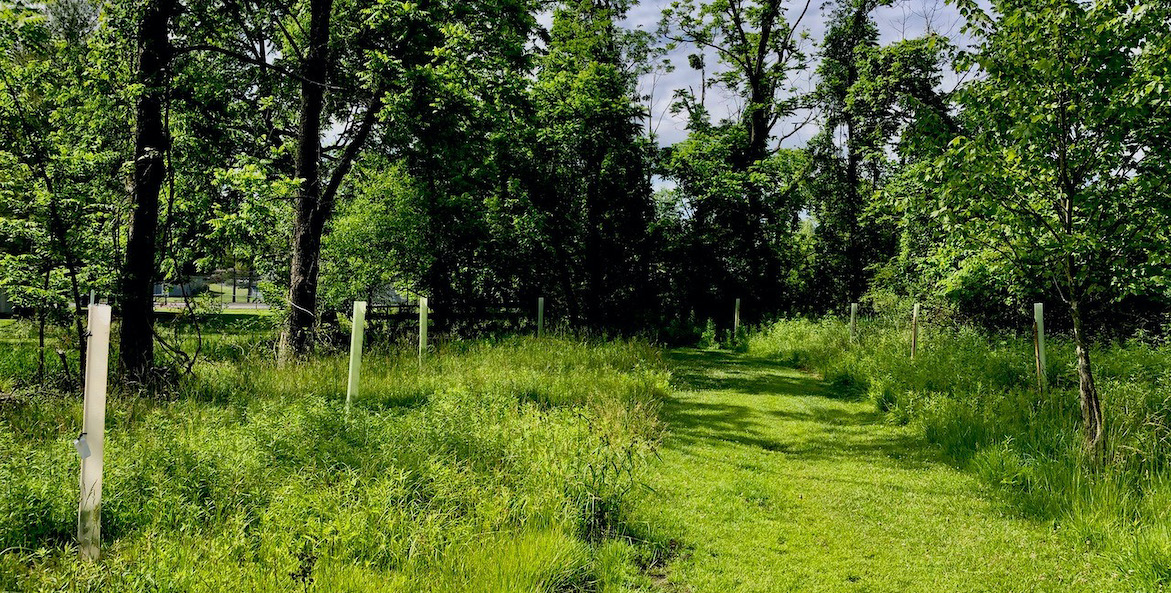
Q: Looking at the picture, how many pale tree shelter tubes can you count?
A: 8